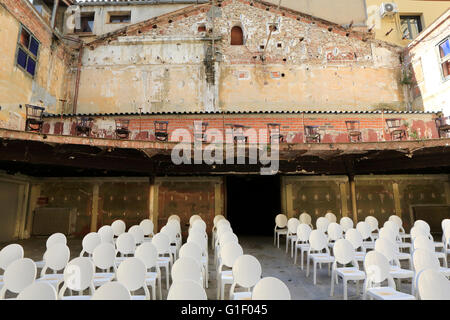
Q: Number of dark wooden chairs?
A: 11